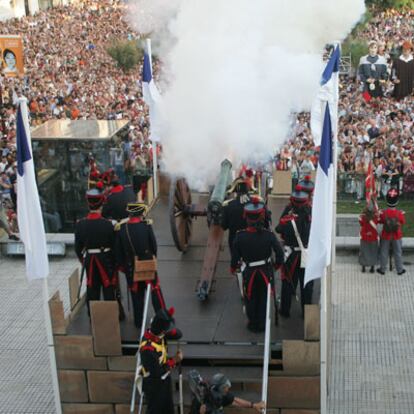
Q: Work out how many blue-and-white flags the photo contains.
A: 4